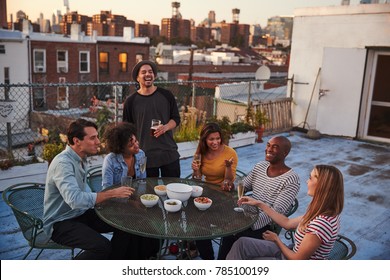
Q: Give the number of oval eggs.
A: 0